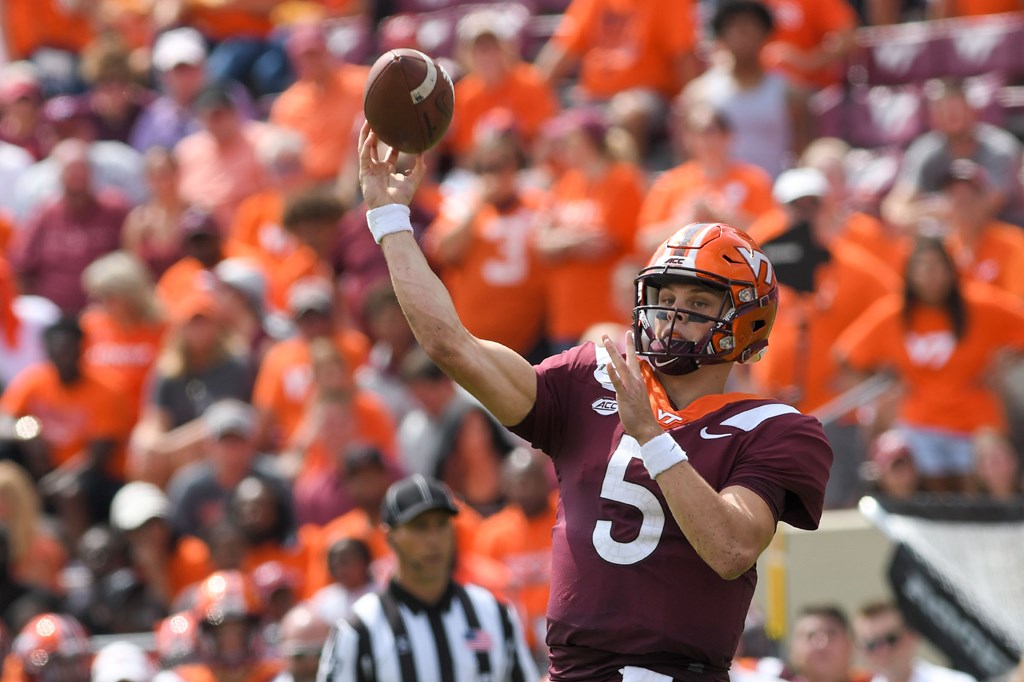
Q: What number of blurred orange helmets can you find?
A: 3